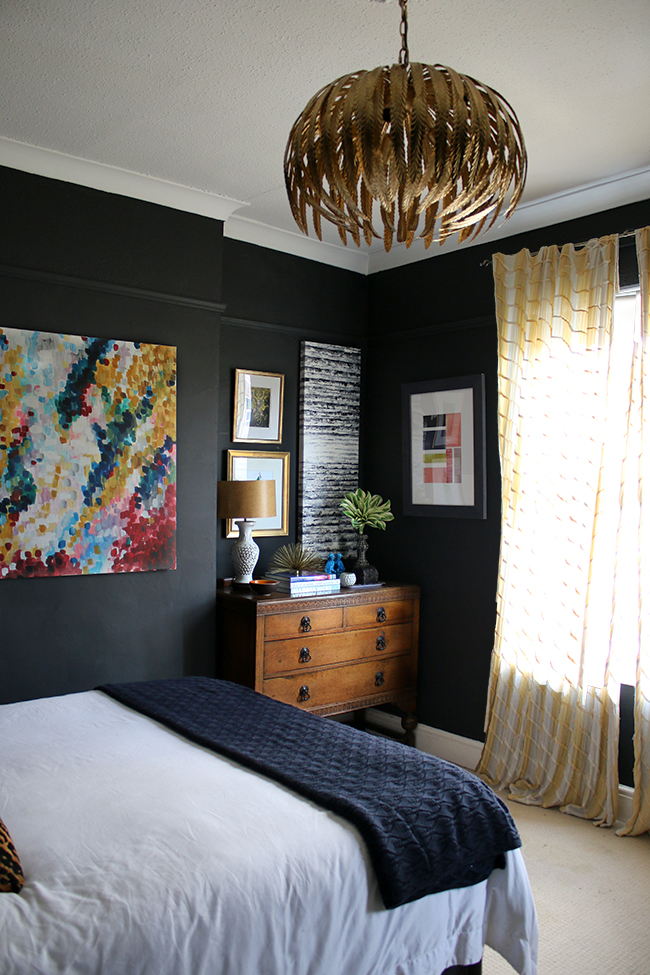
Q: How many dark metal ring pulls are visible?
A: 6